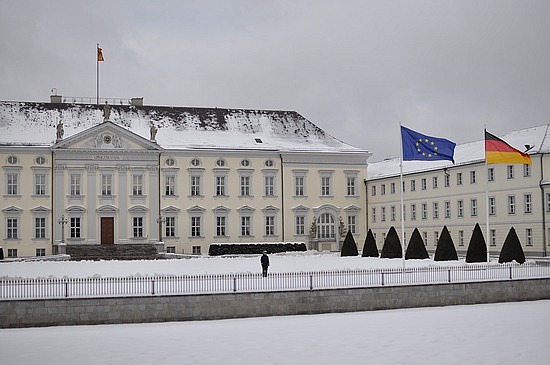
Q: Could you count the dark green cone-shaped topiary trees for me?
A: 7